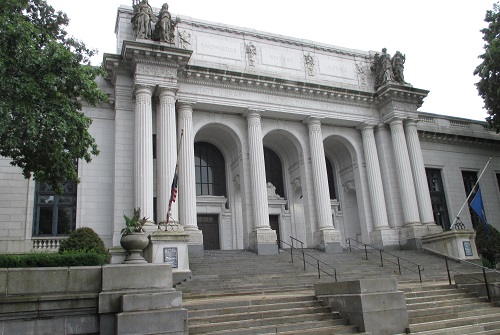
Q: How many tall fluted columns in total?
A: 8